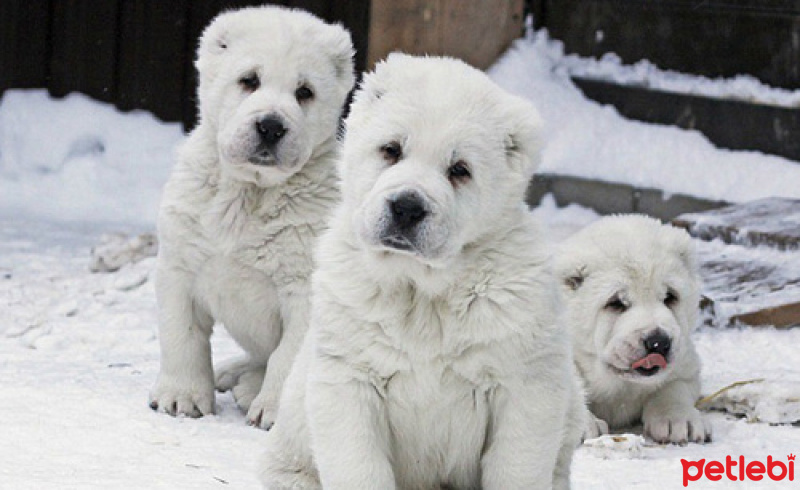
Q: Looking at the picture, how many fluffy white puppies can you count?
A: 3